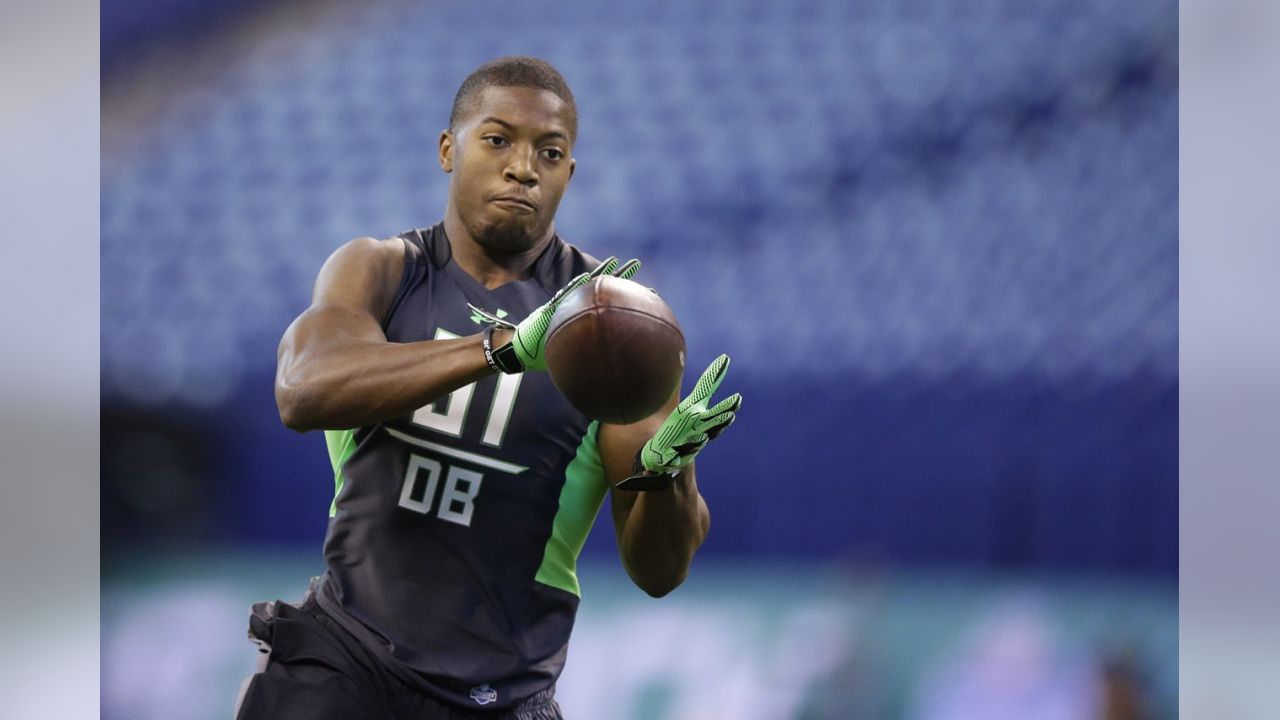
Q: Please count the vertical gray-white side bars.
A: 2